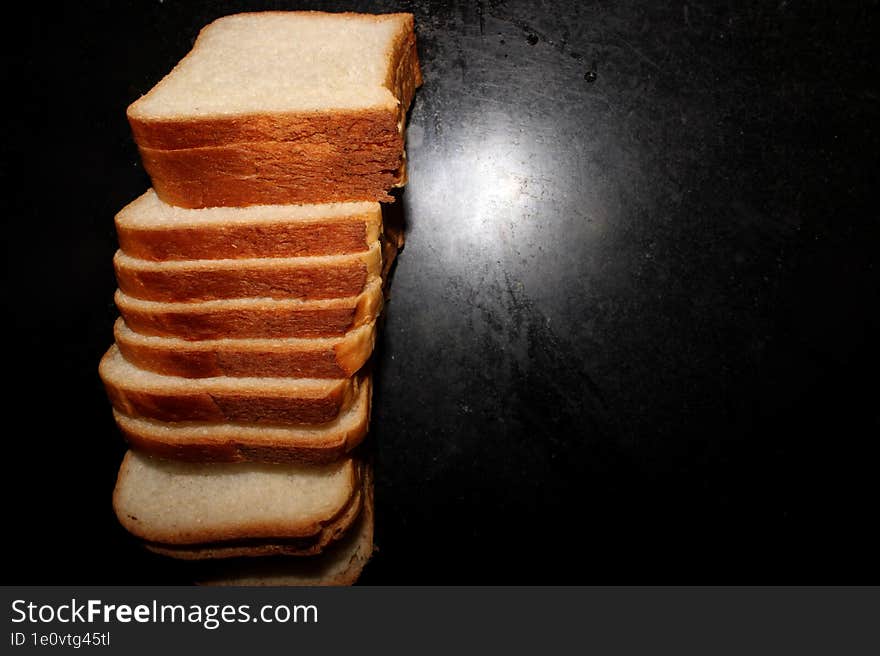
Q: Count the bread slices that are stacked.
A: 11